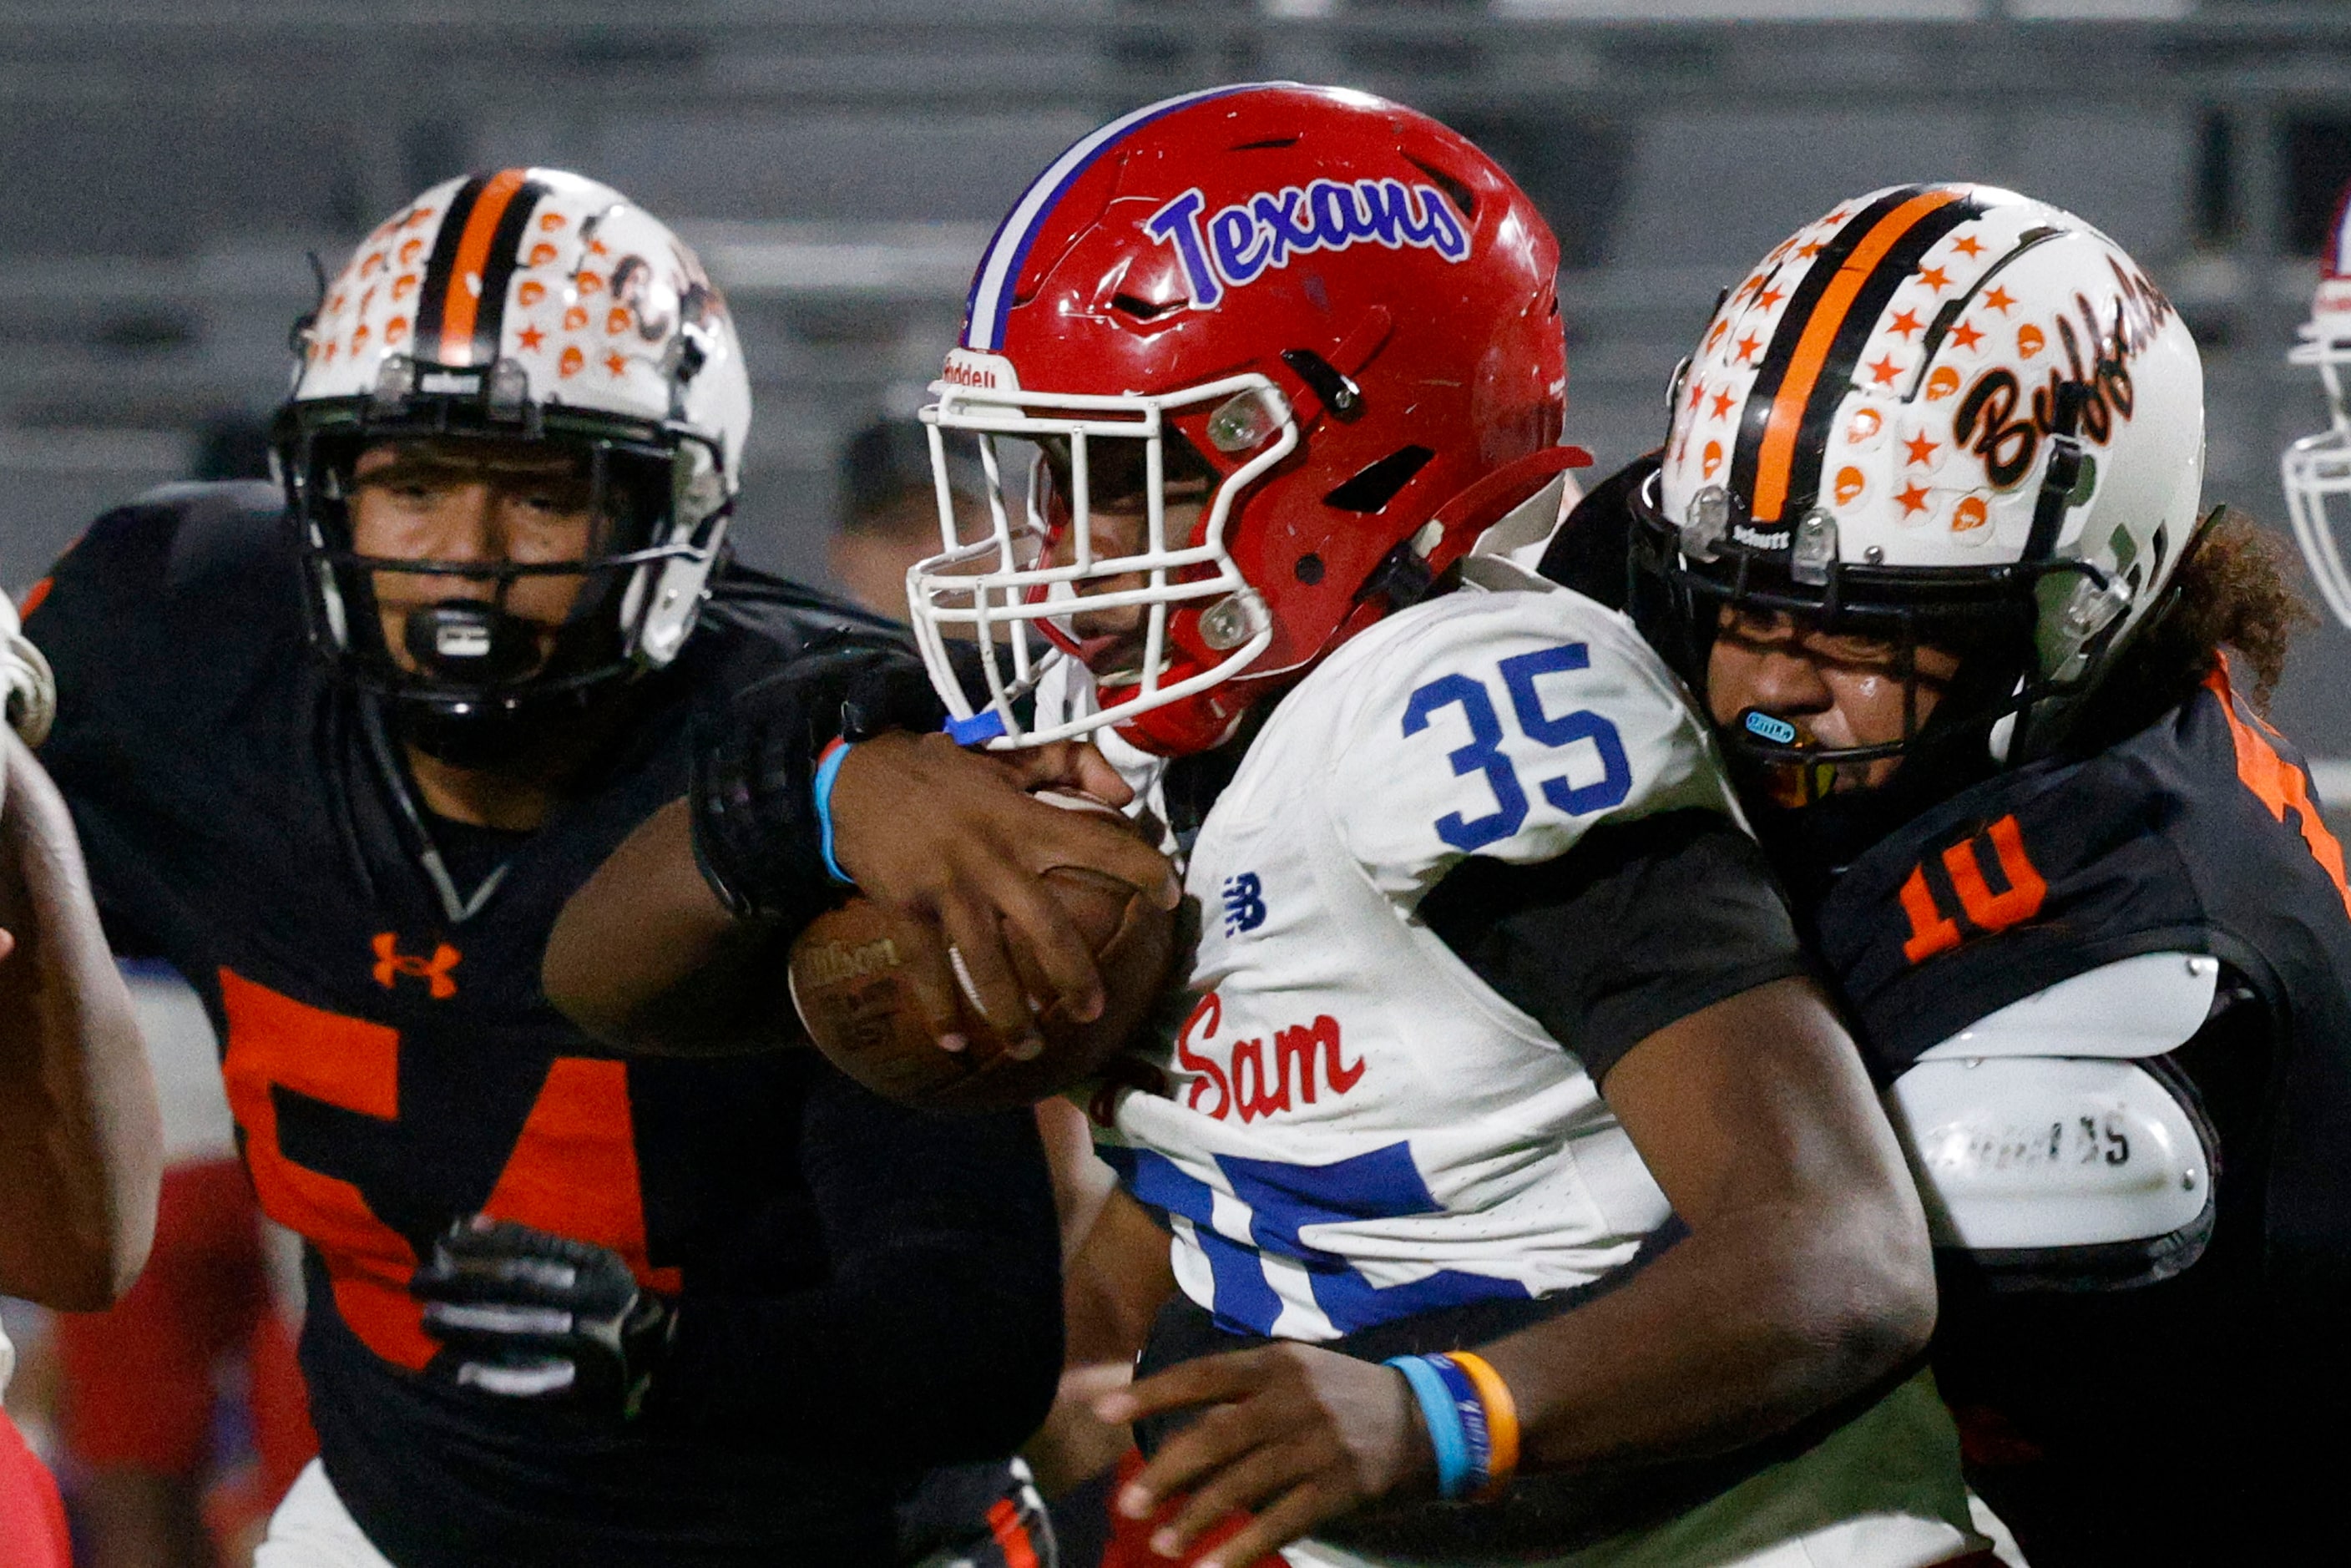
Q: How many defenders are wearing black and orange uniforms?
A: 2